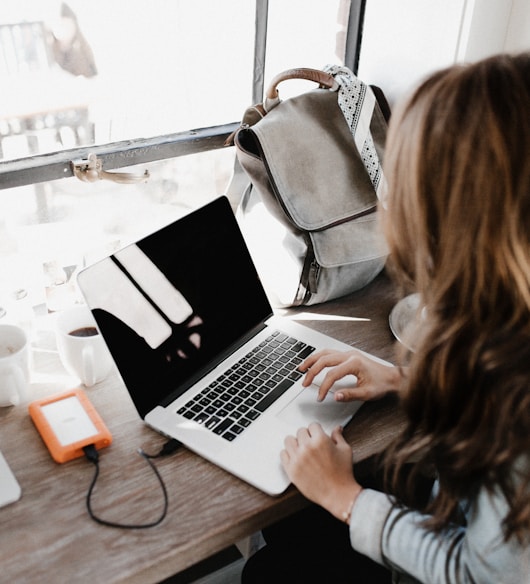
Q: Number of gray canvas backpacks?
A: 1